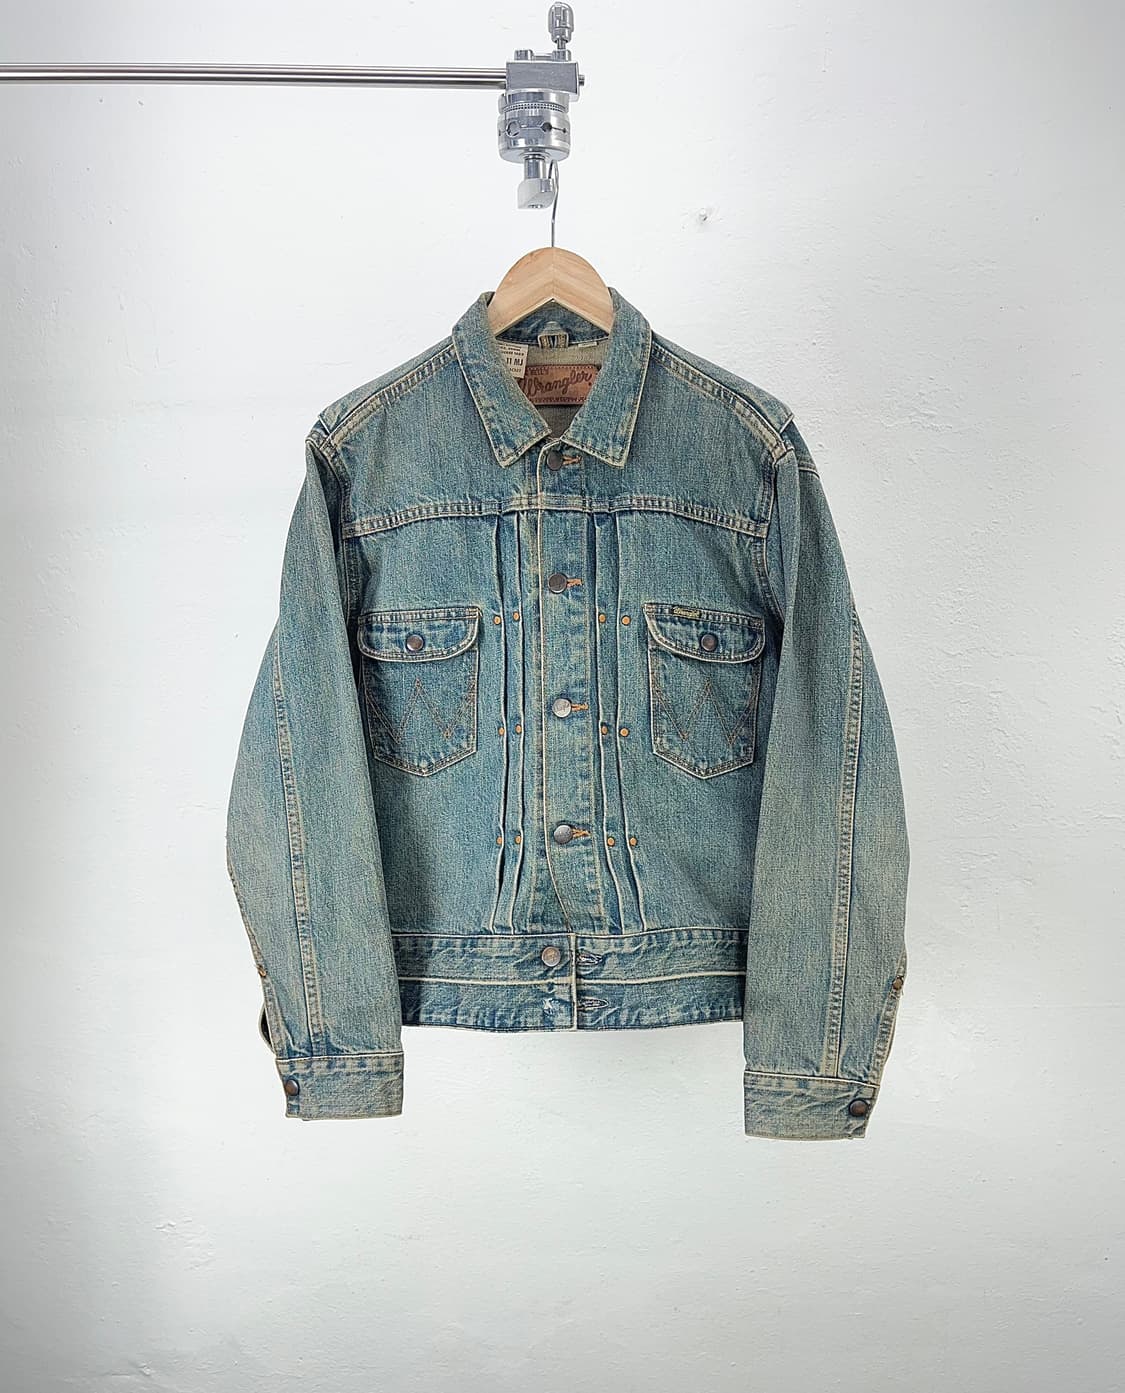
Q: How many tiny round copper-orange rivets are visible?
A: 12